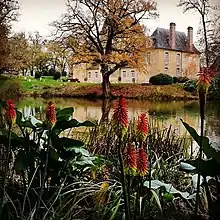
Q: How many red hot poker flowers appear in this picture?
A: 7